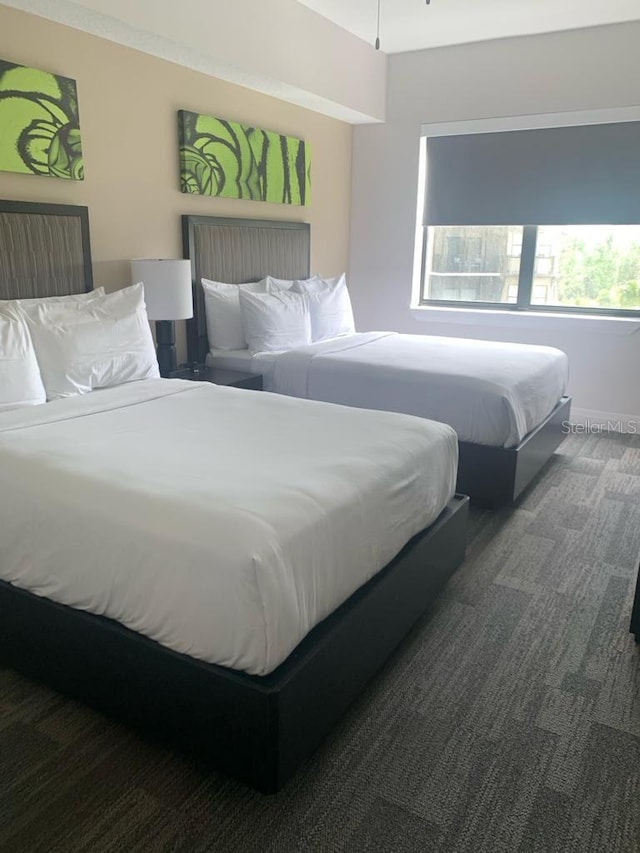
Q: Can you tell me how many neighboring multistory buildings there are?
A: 1